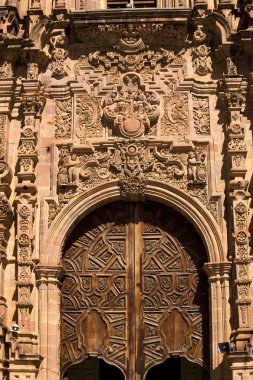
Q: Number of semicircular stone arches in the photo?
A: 1